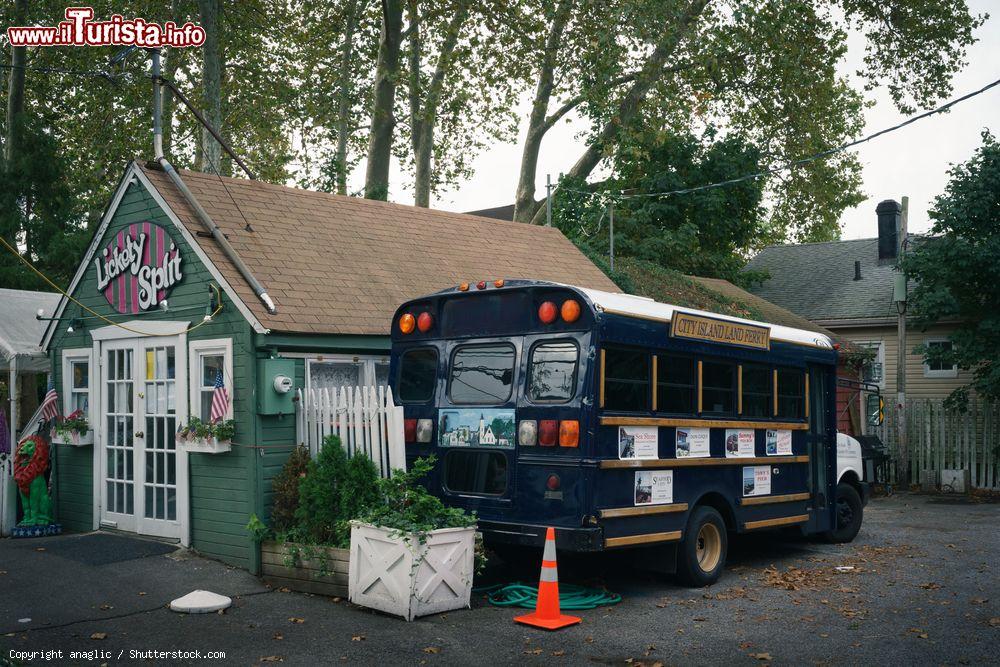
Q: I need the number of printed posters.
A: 6